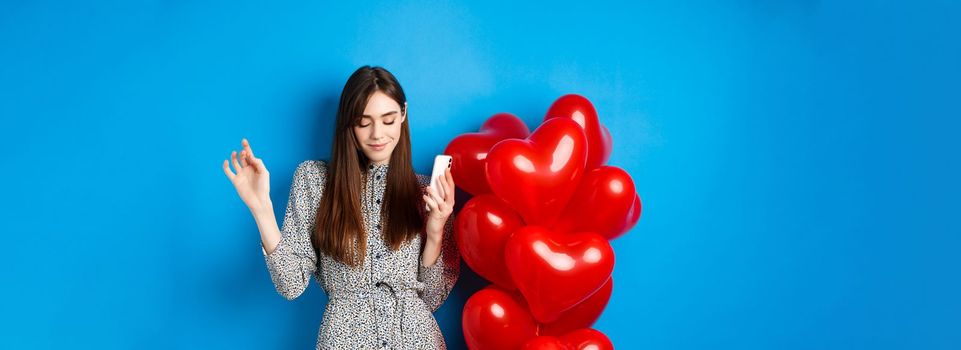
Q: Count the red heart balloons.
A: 9